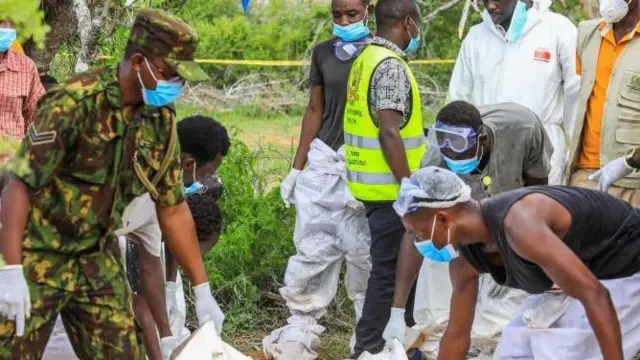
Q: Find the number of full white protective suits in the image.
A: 1